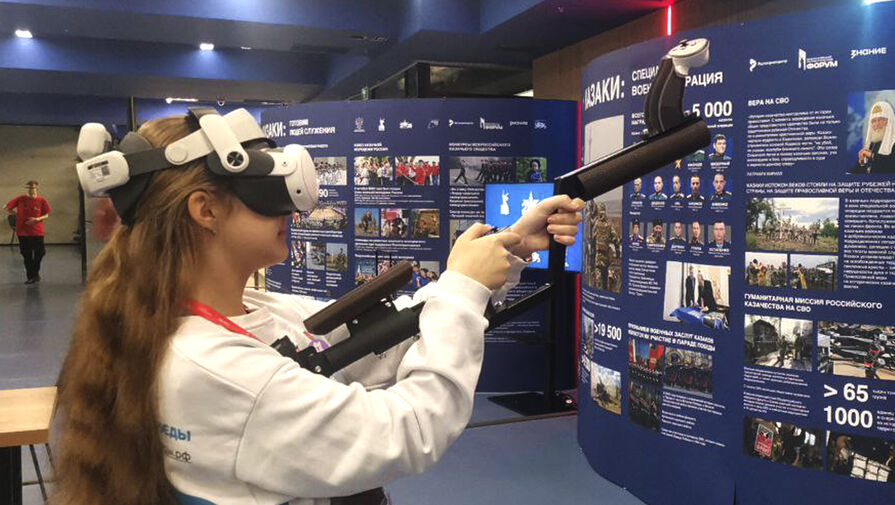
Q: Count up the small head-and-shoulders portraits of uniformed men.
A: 12